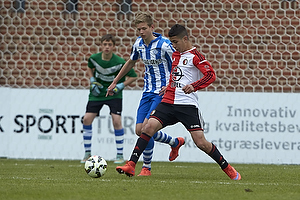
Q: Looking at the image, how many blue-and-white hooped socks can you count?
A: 4